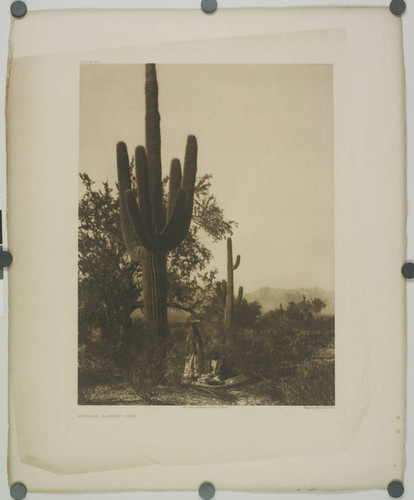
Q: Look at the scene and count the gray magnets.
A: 8